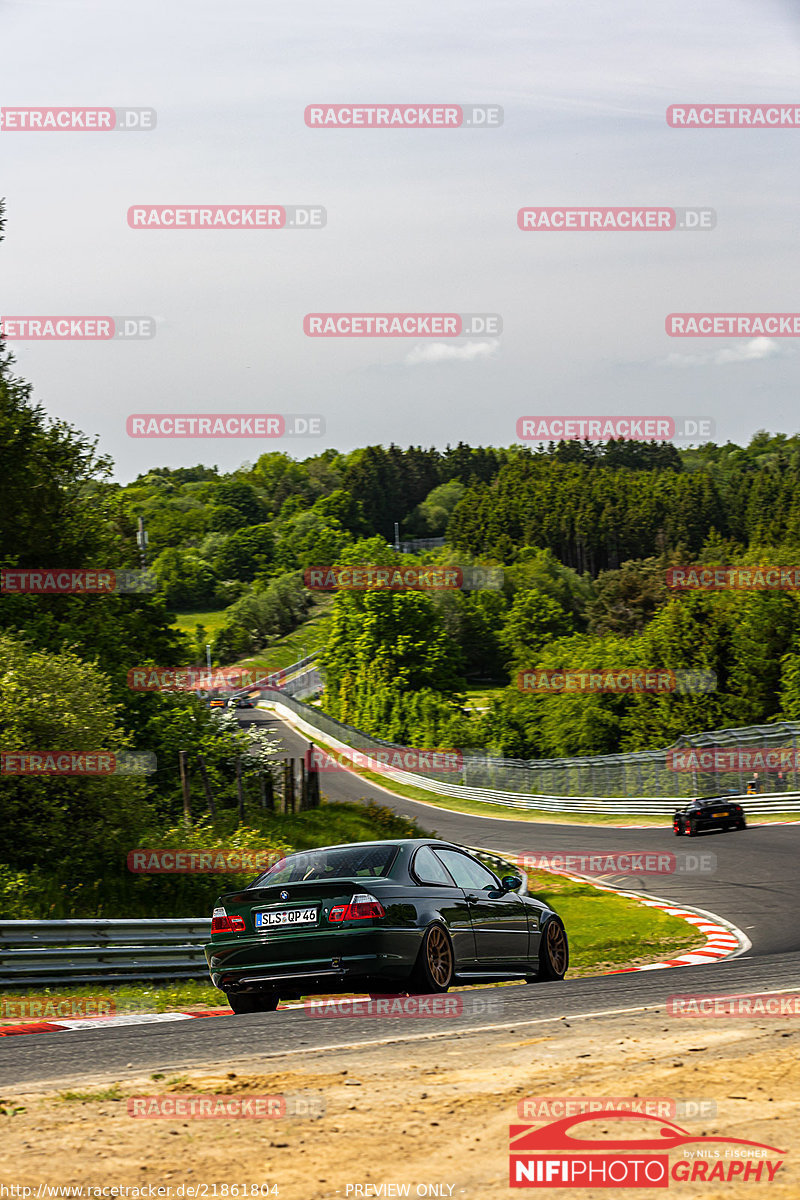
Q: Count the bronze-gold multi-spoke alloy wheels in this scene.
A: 2